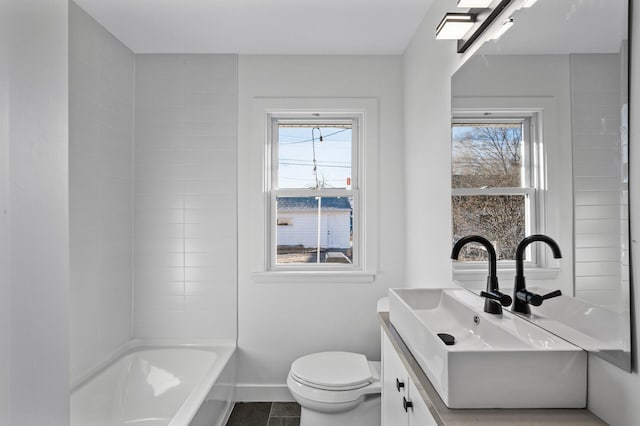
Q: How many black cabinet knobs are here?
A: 2